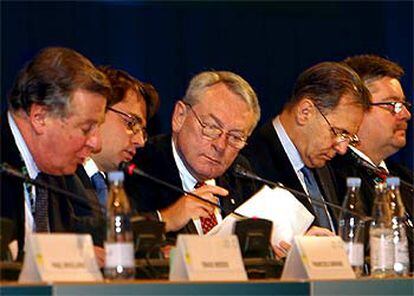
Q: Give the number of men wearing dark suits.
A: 5